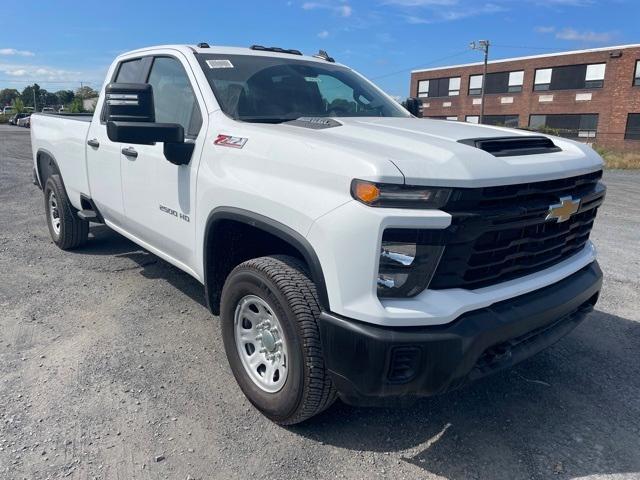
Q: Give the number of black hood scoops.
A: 1